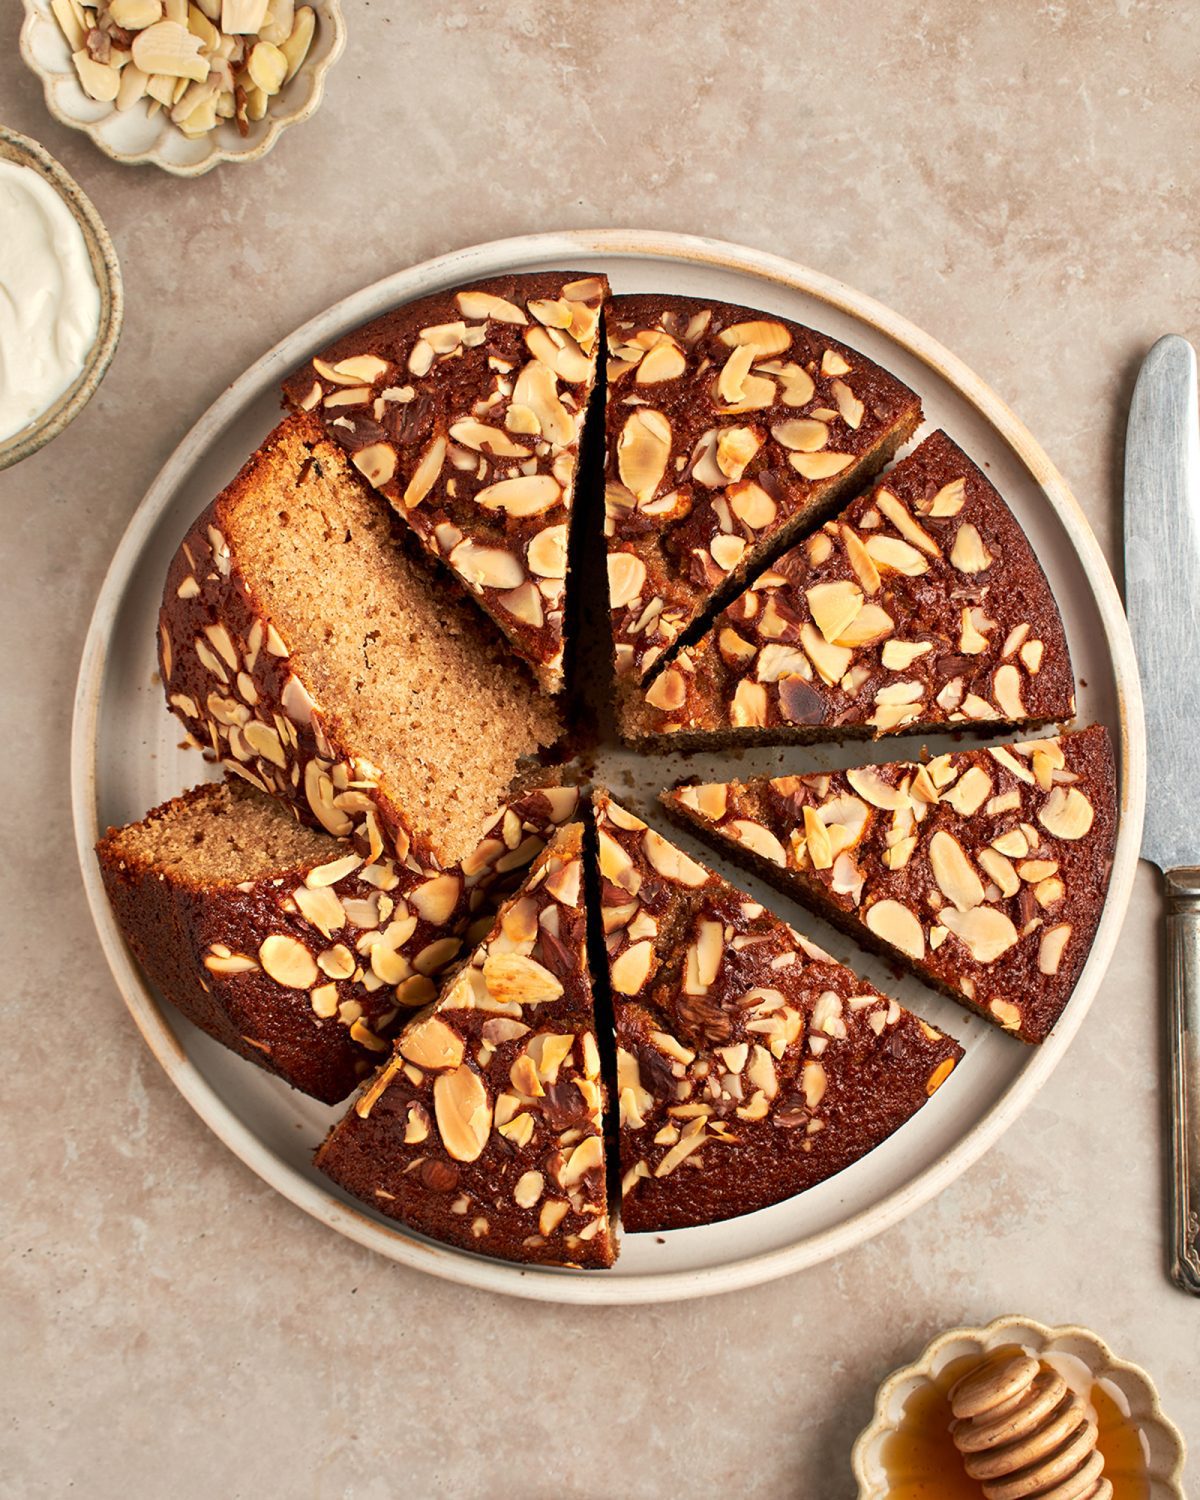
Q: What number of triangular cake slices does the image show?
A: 8